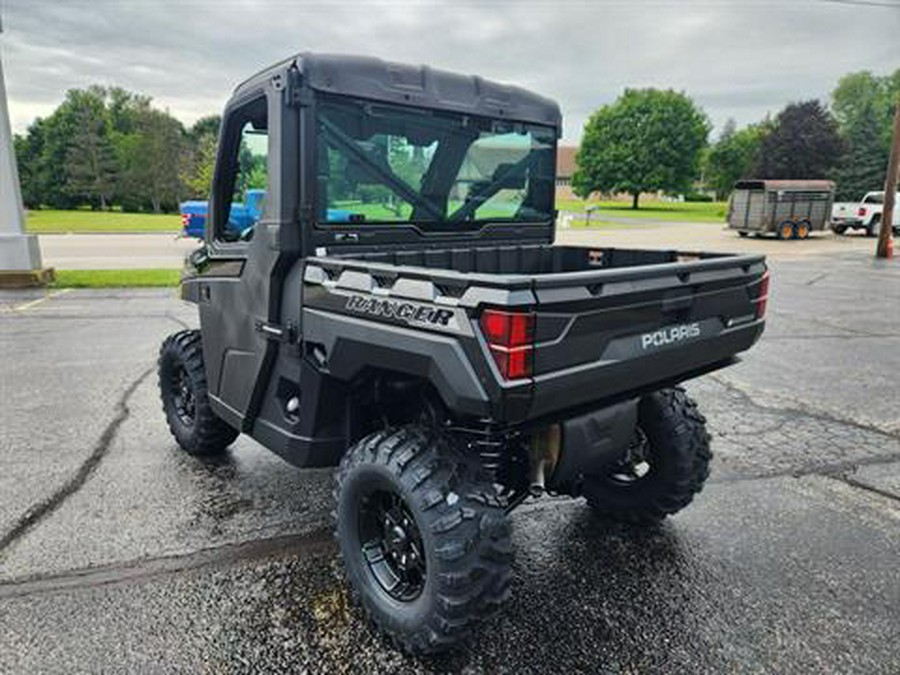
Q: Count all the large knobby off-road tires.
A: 3